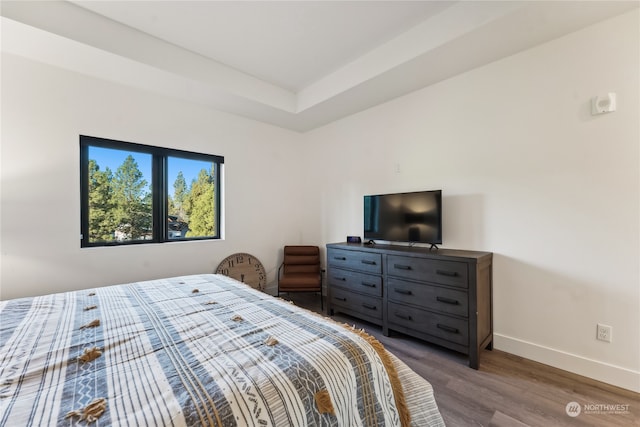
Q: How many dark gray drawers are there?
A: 6